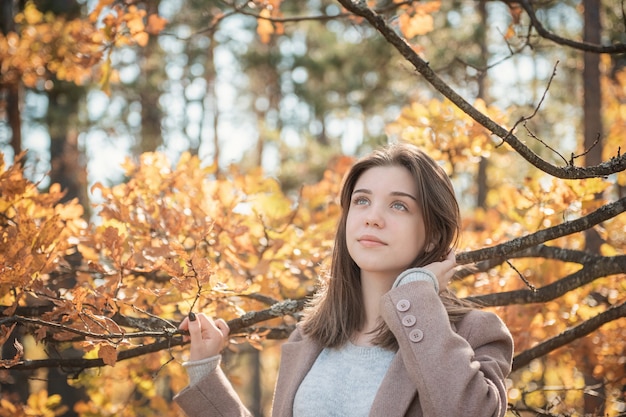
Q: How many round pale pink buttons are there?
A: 3